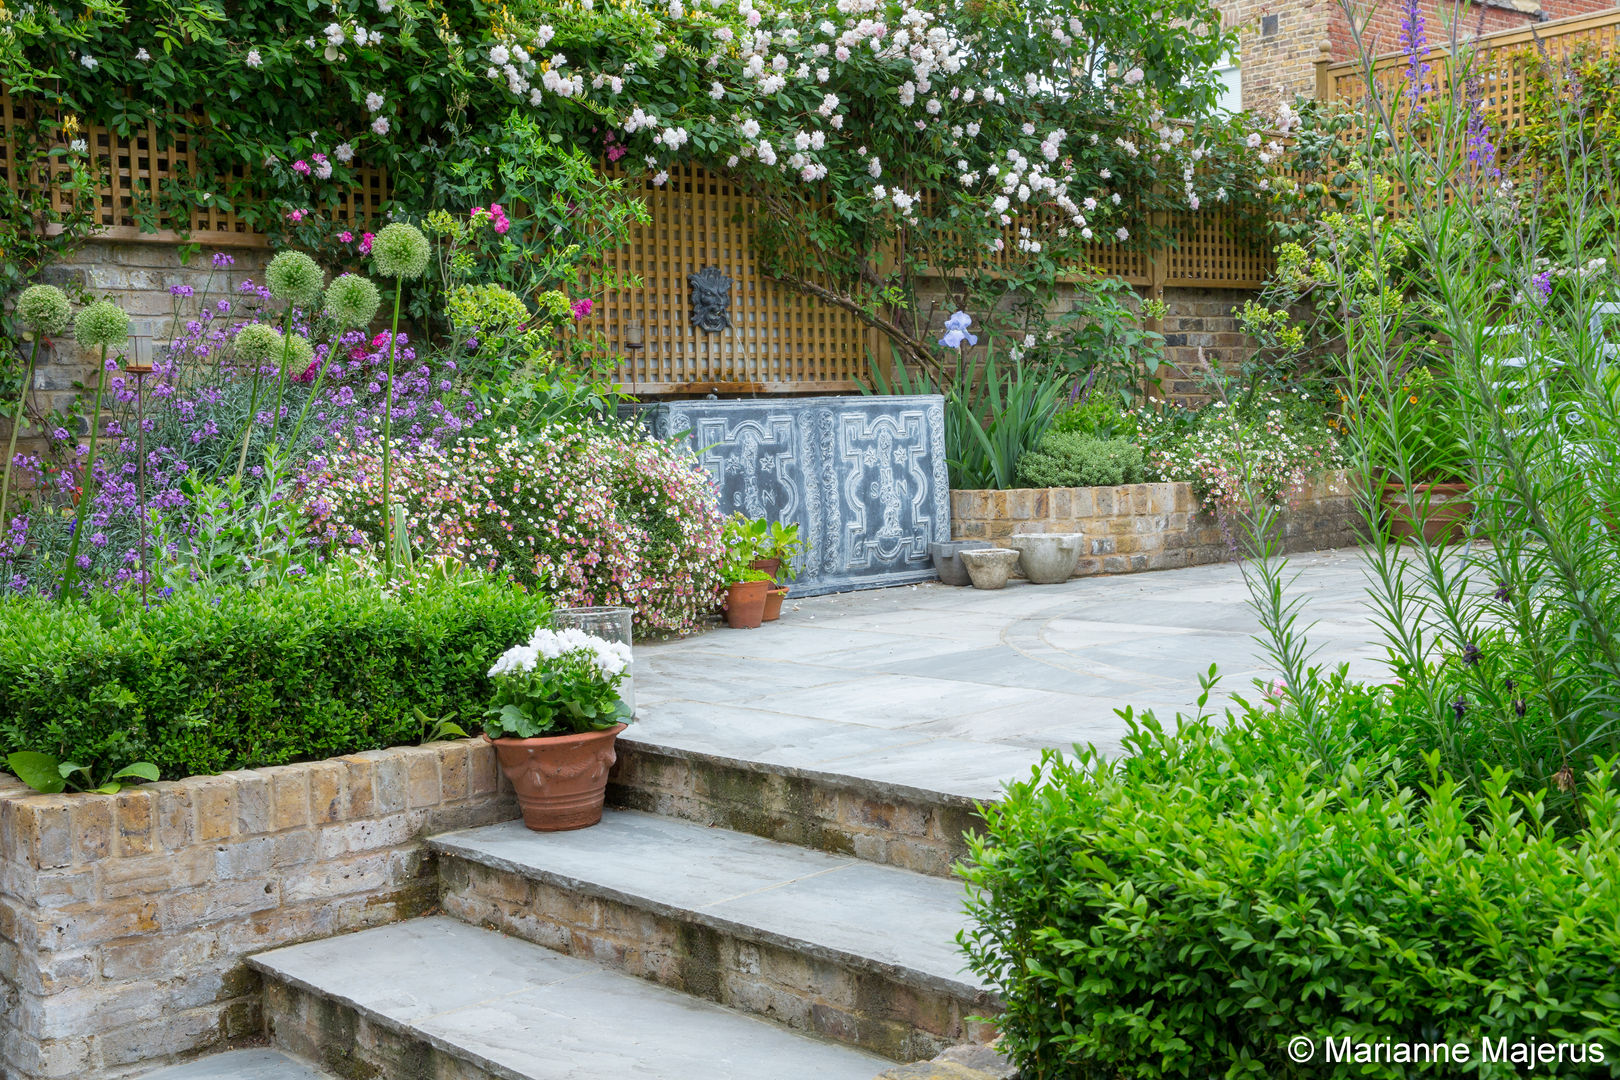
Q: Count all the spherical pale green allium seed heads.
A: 7